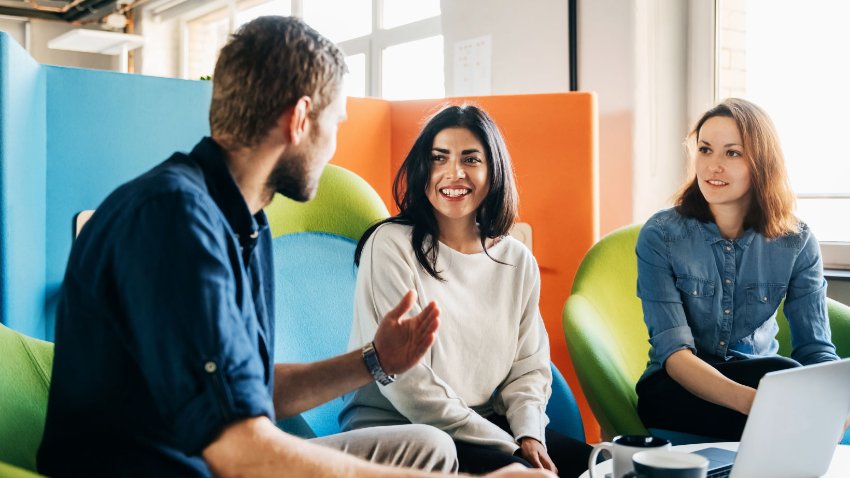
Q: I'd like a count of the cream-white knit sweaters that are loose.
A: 1